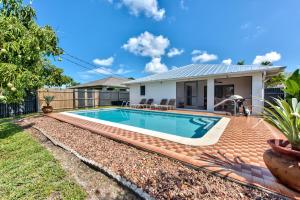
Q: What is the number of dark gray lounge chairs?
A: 4